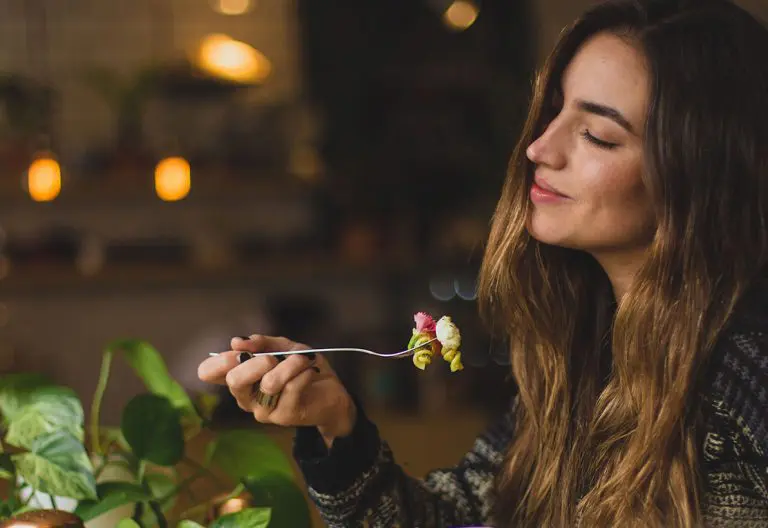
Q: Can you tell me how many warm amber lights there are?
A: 5